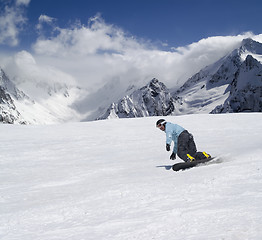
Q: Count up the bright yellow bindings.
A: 2